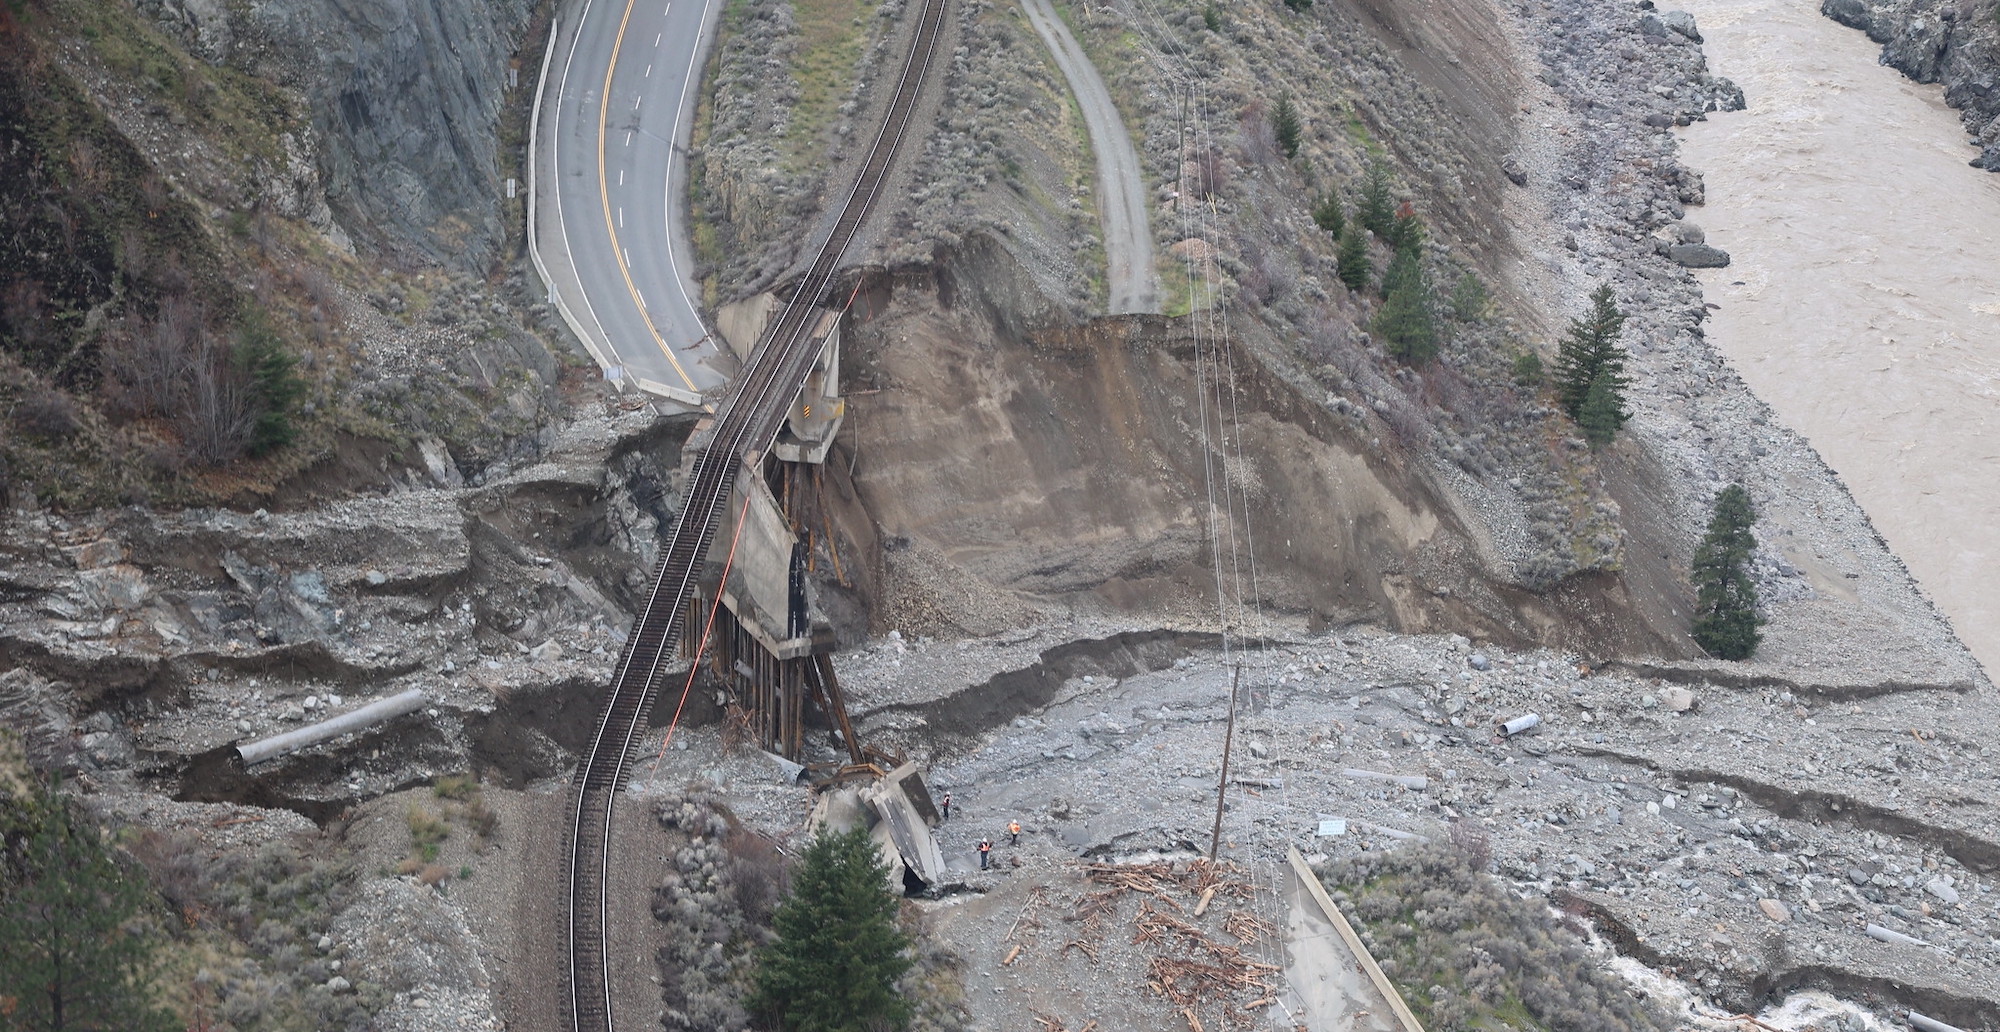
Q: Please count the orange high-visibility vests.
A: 3